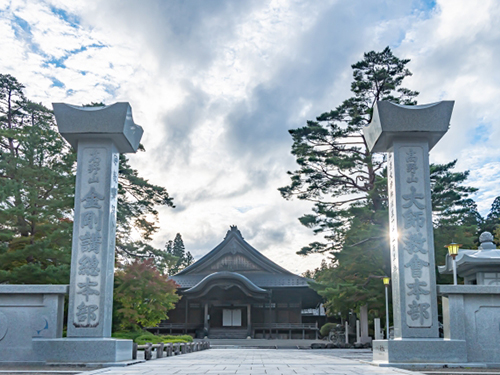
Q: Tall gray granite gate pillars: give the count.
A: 2